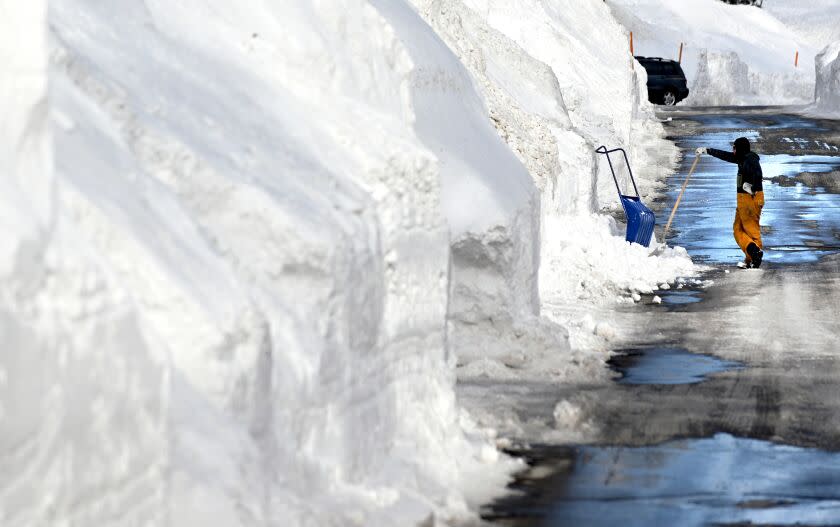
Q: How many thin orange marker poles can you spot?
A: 3